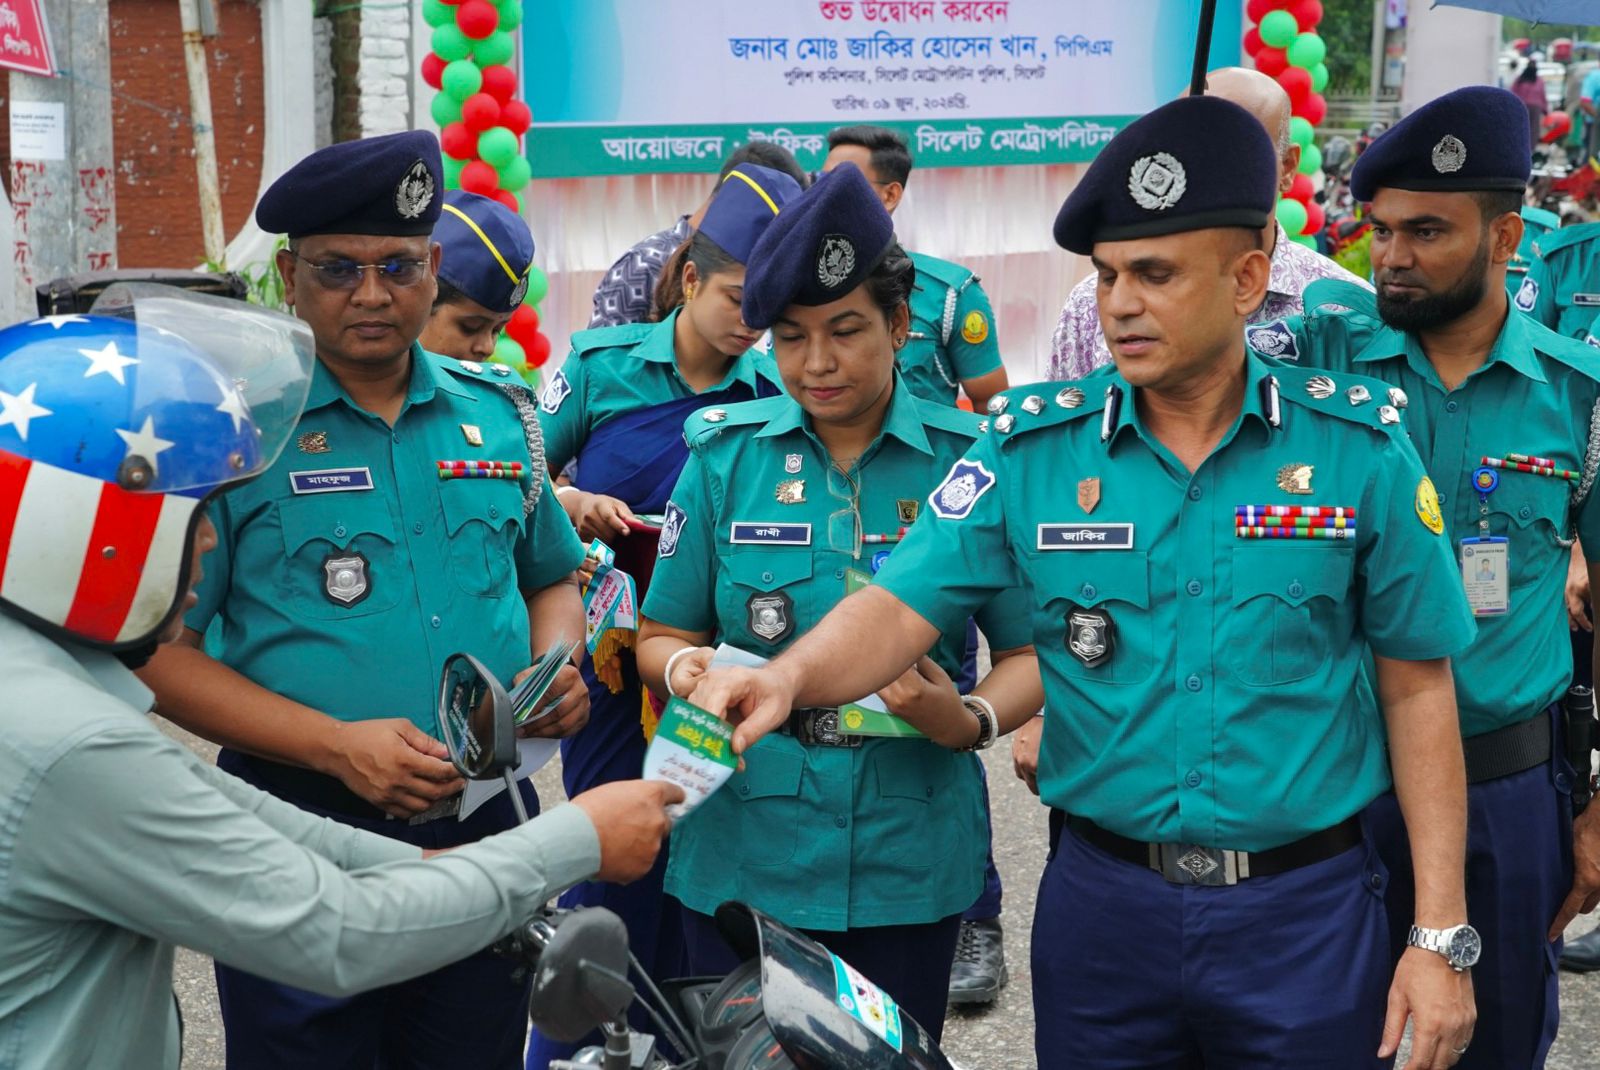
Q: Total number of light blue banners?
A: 1